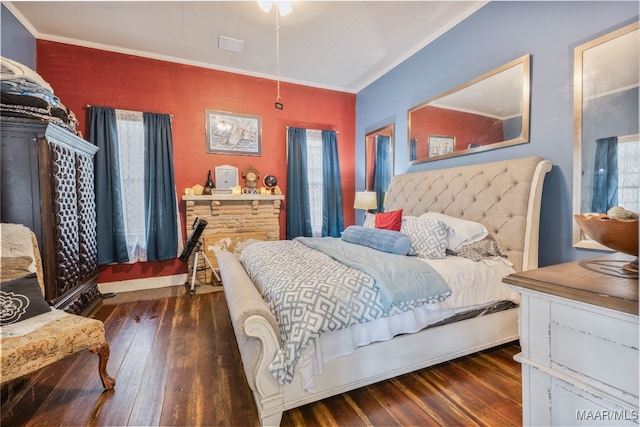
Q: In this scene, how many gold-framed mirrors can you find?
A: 3